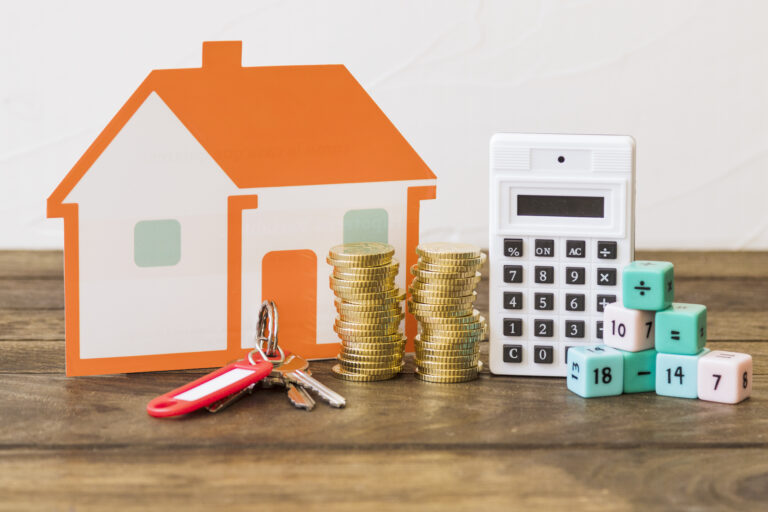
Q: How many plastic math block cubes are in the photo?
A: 7